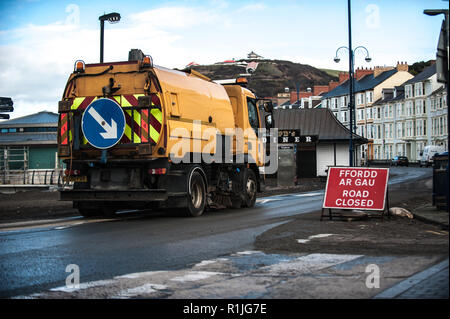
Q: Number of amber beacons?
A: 3